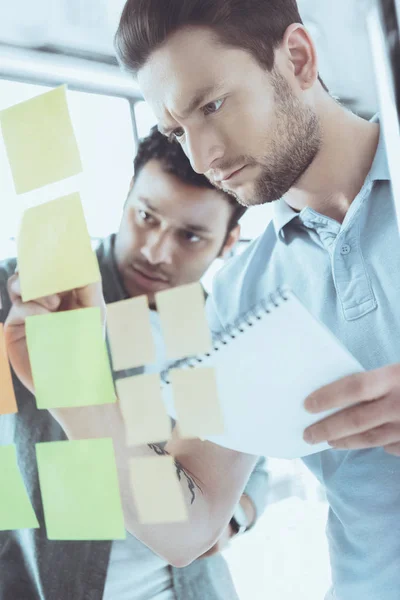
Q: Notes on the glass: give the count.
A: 11